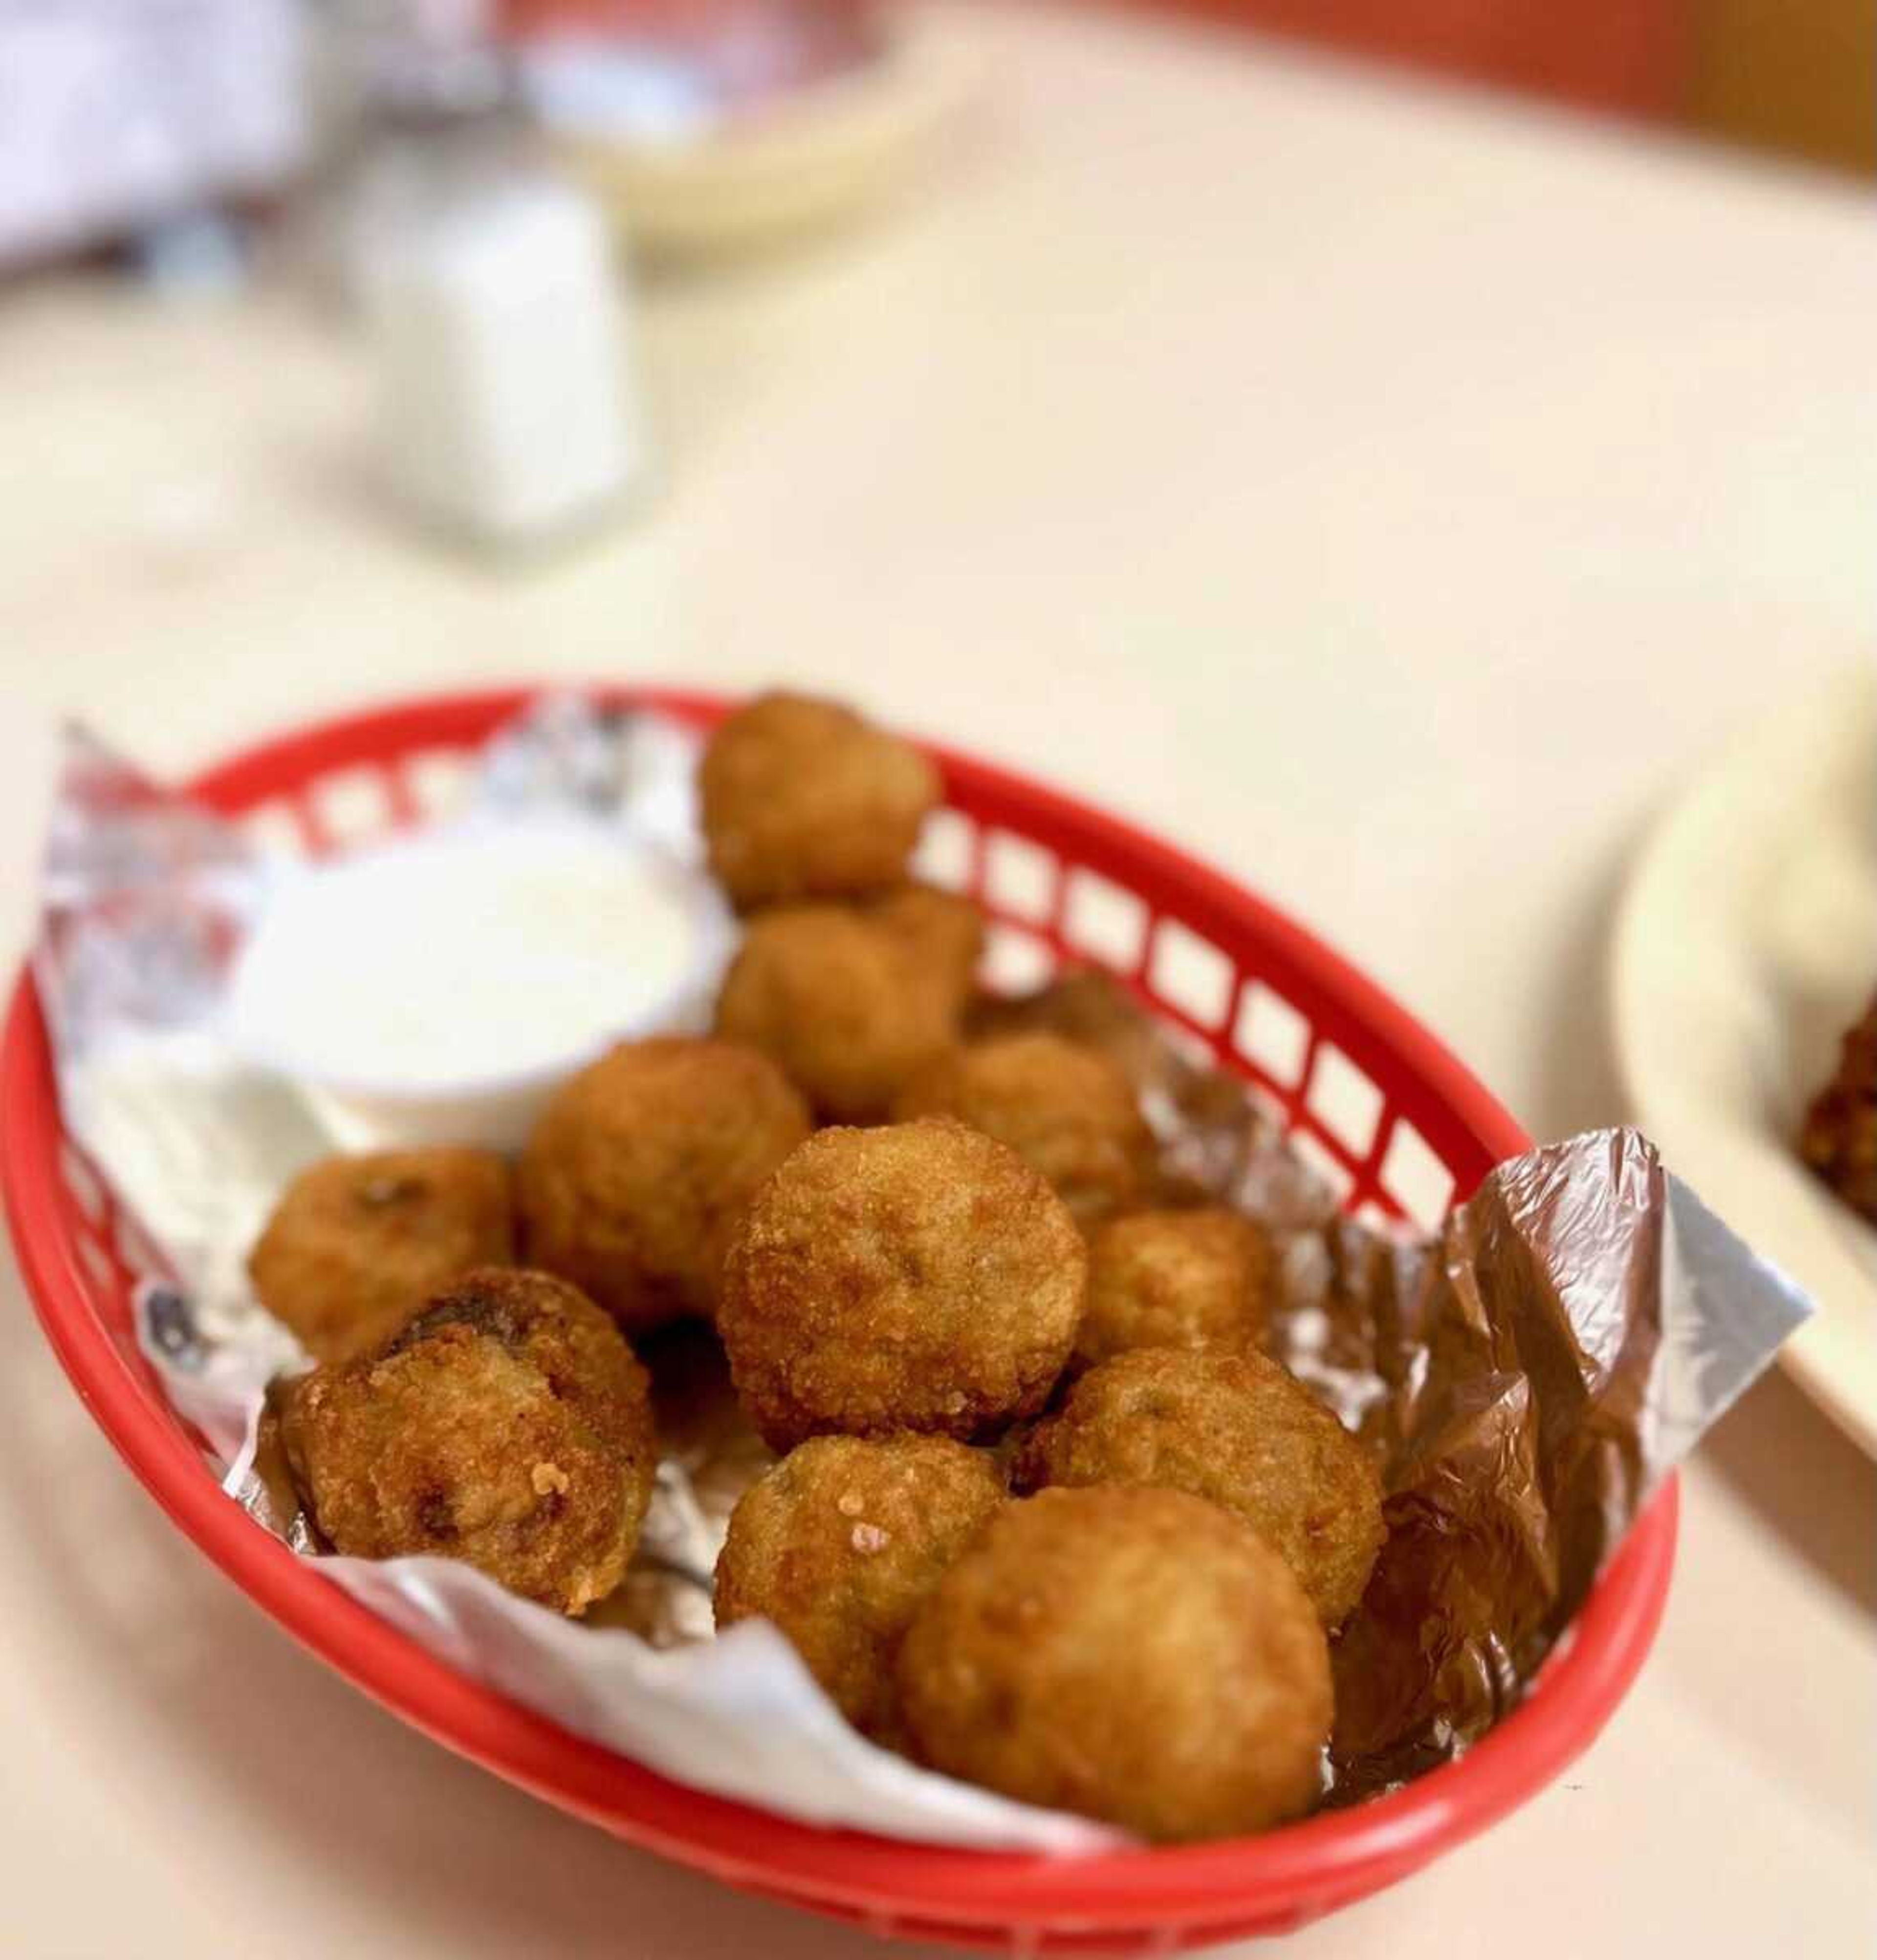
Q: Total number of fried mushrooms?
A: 12